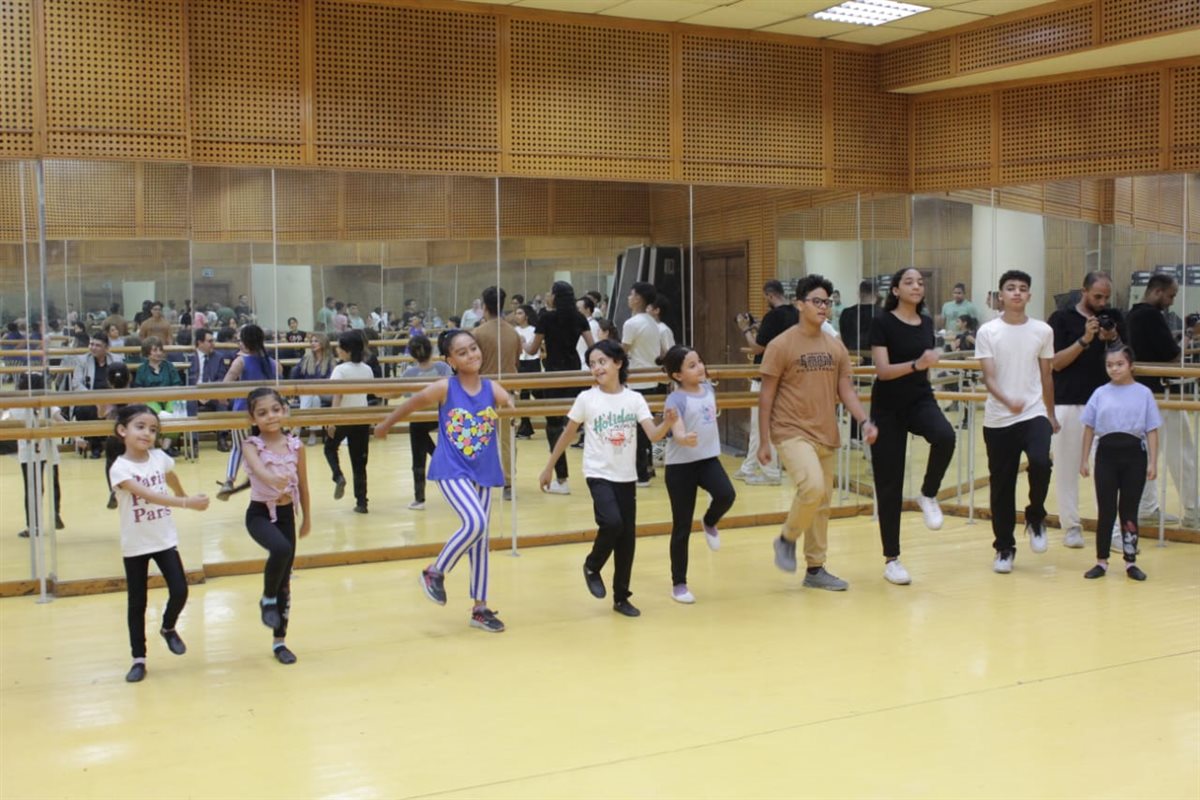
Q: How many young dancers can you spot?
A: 9